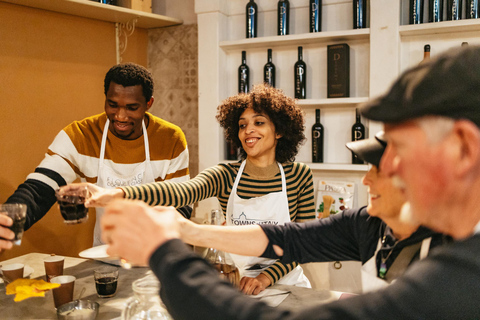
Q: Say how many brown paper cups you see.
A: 3